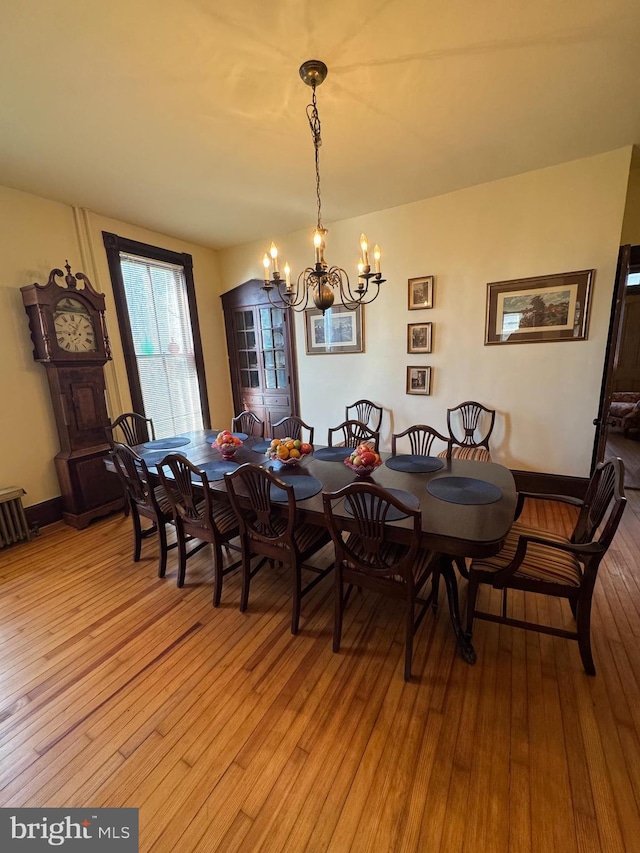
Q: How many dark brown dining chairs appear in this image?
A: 12